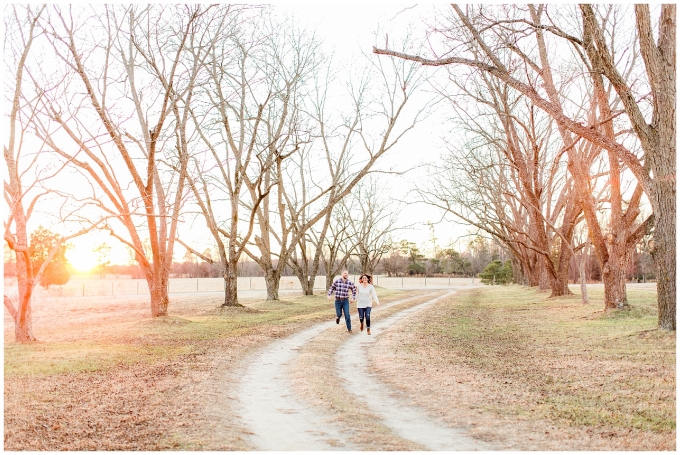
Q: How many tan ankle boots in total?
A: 2